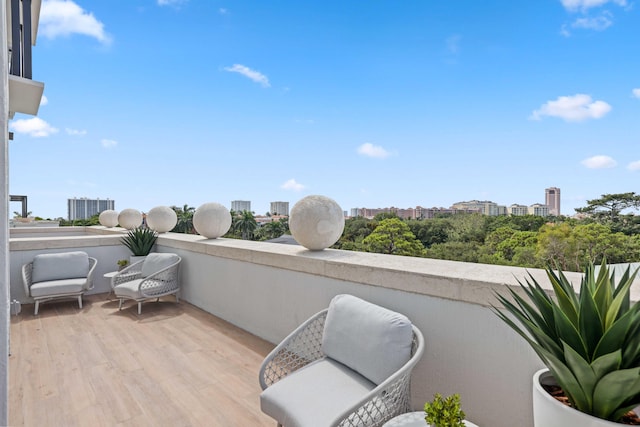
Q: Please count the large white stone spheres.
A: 5